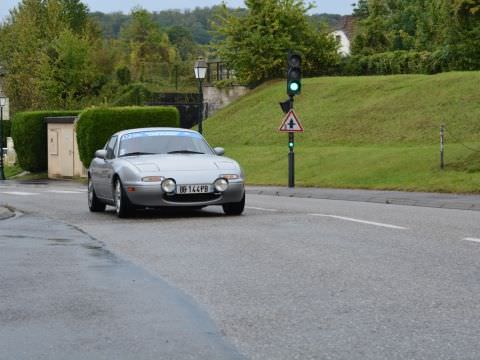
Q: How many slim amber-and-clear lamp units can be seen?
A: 2